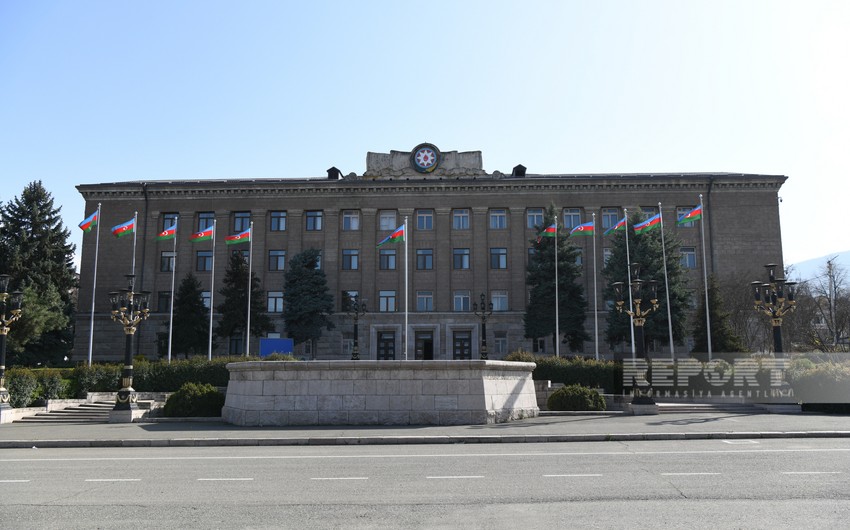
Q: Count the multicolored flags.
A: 11